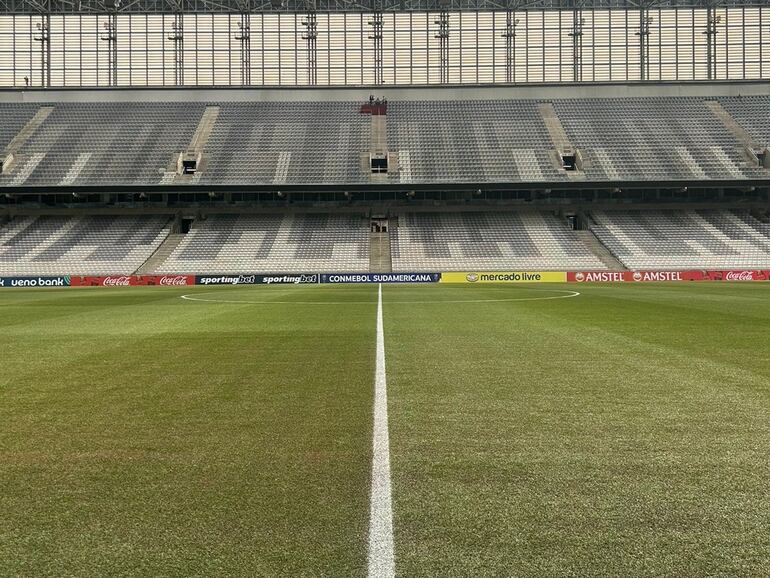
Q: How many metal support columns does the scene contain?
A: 11